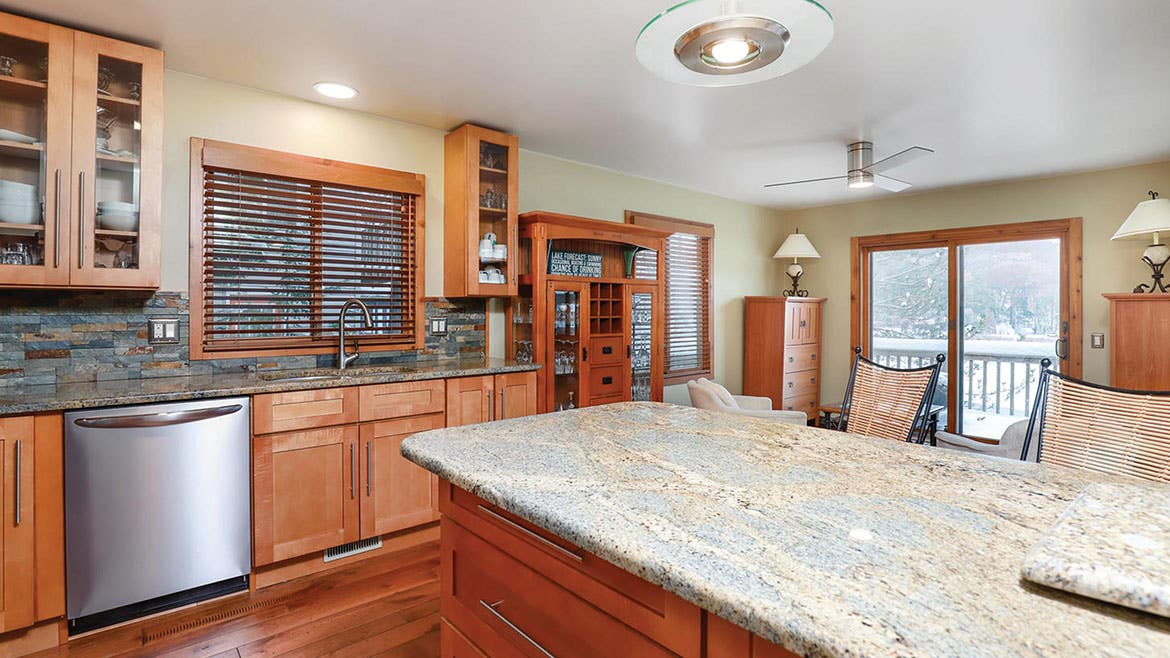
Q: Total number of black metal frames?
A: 2